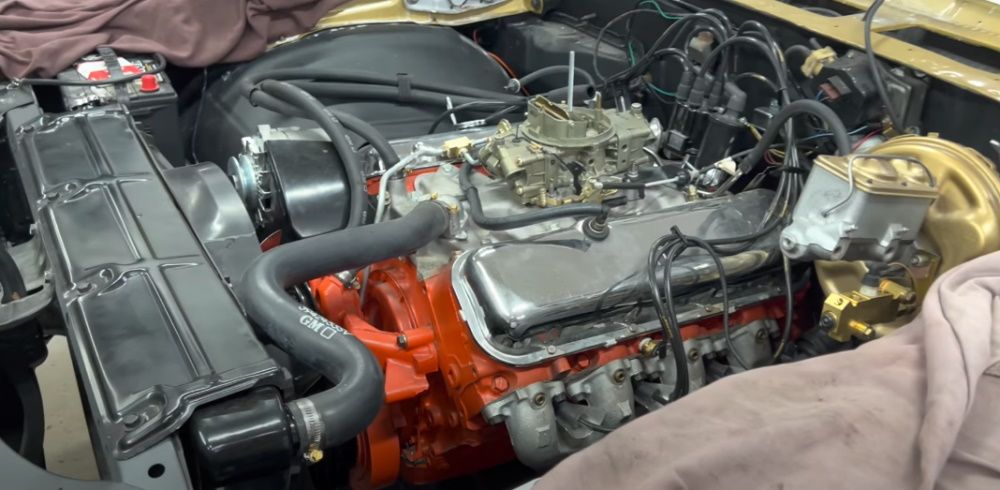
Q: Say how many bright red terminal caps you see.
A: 1